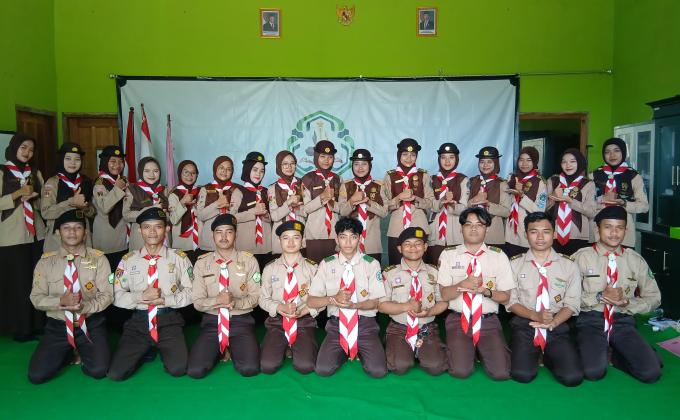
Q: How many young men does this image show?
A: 9